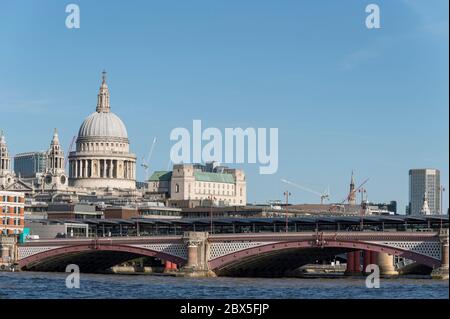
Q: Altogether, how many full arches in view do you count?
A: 2